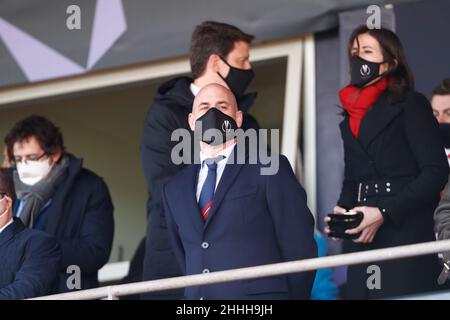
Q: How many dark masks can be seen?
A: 4